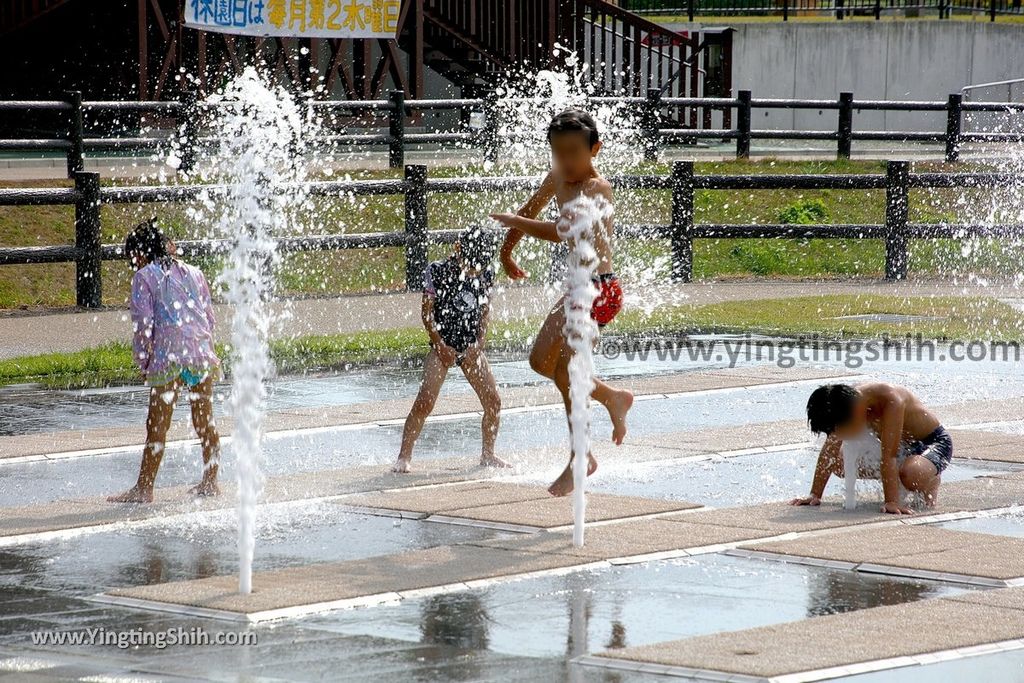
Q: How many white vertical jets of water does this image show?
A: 3